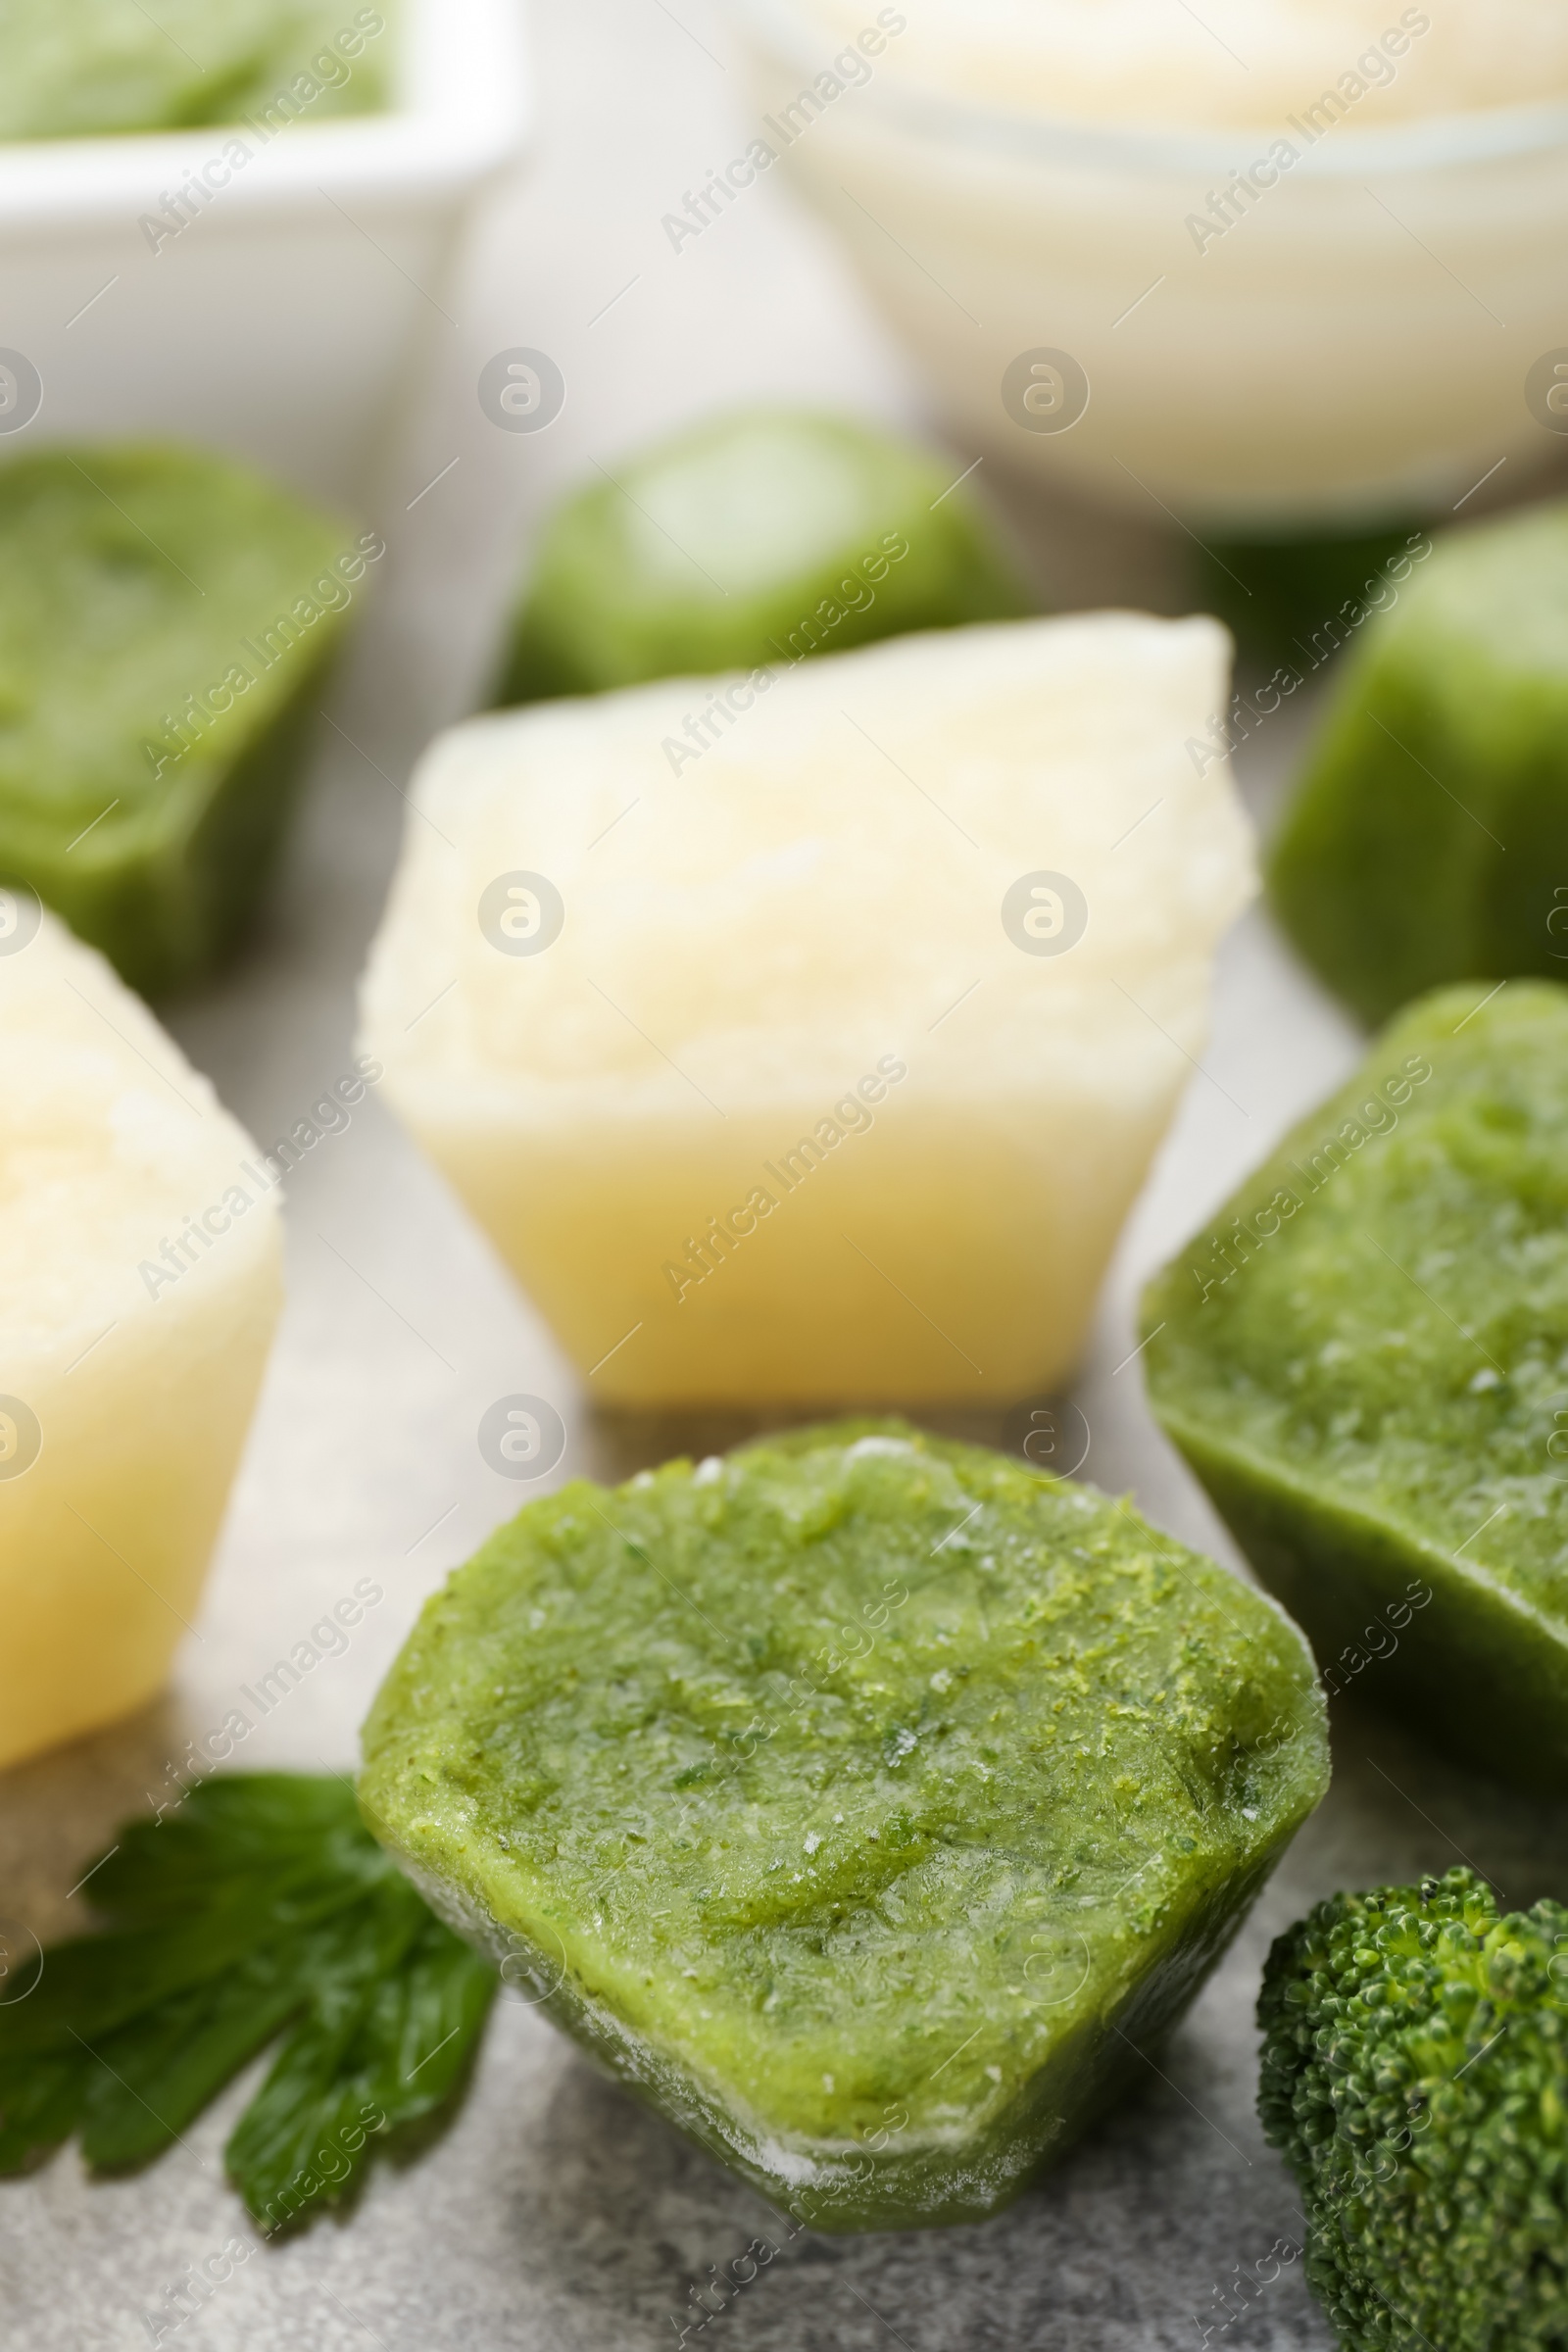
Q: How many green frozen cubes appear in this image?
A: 5